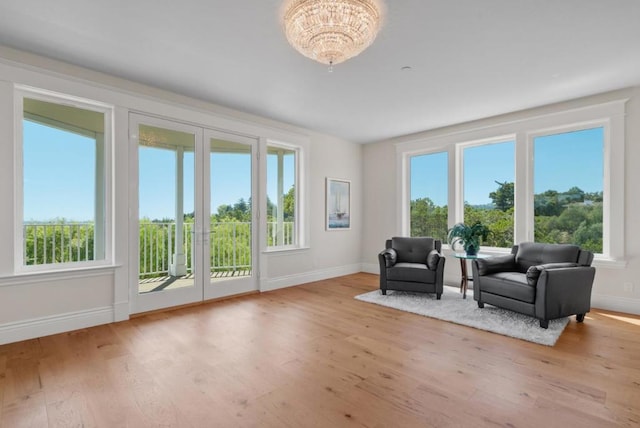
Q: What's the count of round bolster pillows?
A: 4